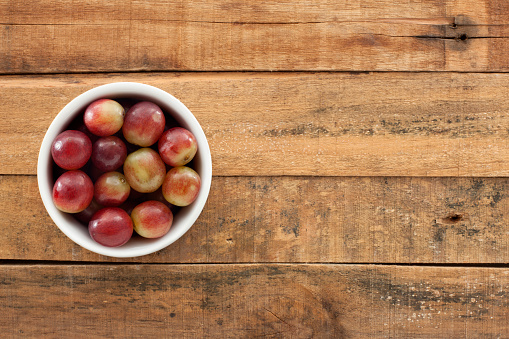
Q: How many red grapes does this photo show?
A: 11